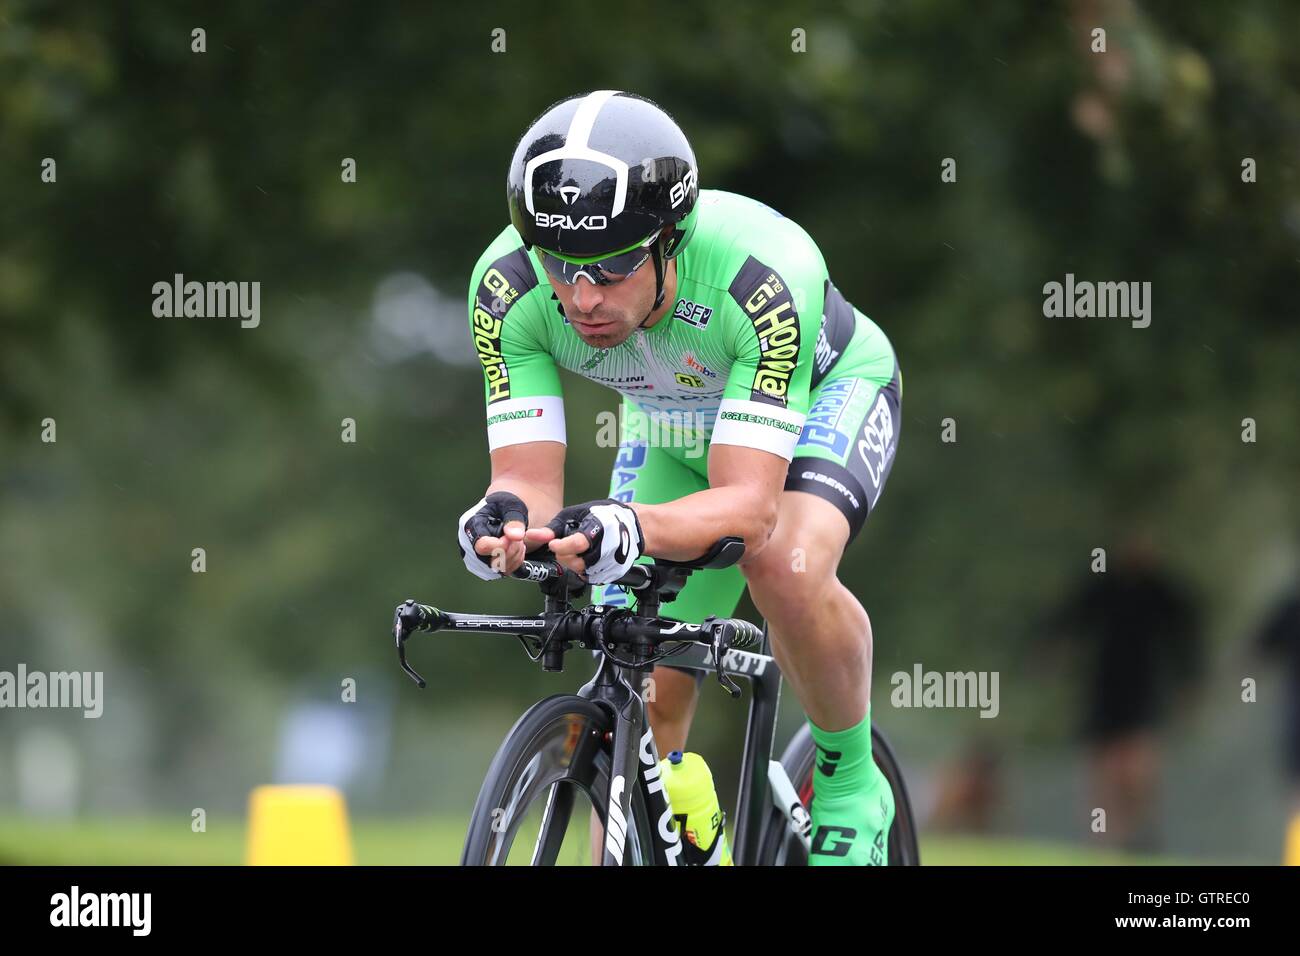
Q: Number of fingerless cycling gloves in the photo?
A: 2